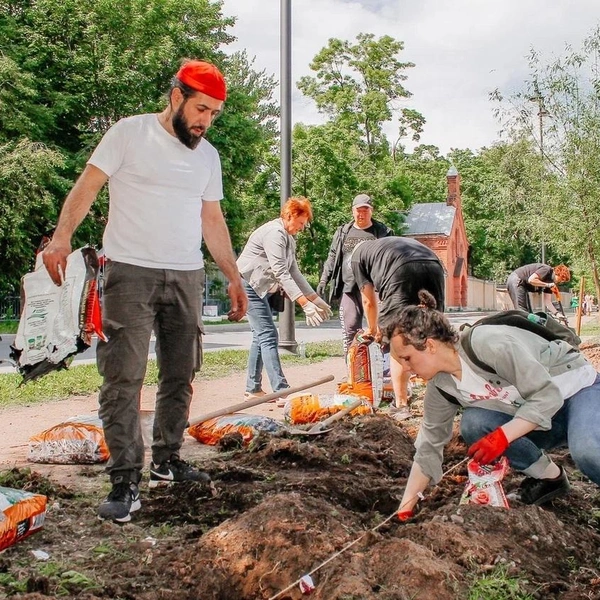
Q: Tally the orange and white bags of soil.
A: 5